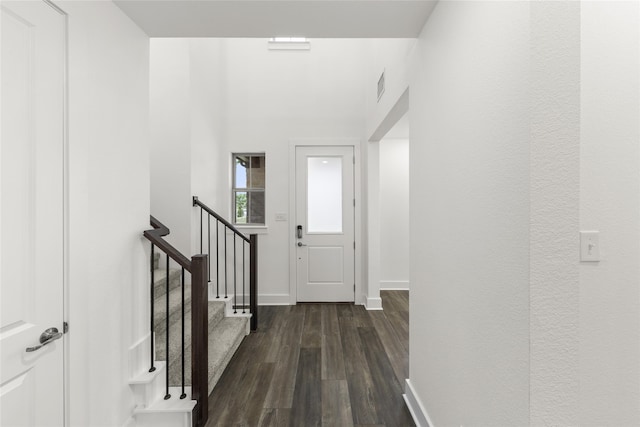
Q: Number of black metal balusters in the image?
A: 9